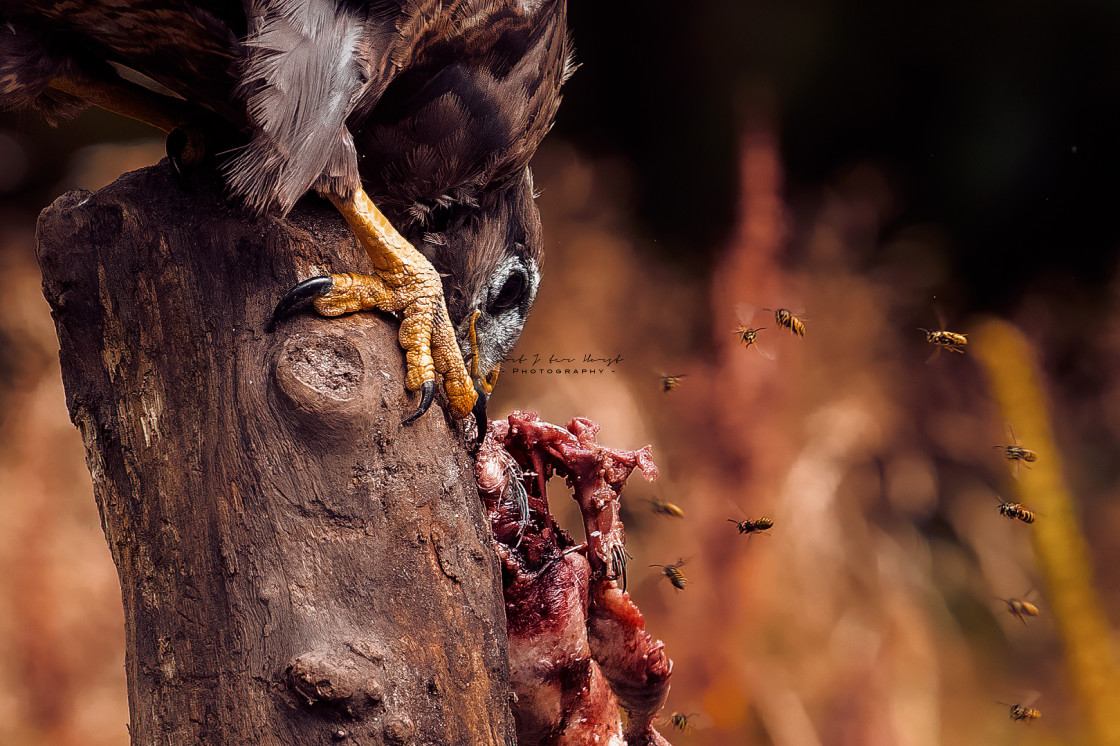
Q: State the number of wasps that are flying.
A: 12